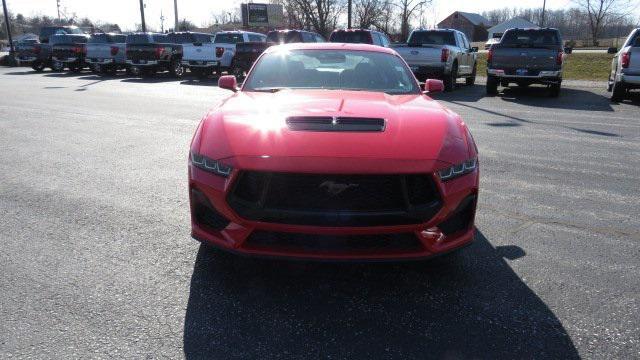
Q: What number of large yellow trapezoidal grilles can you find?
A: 0